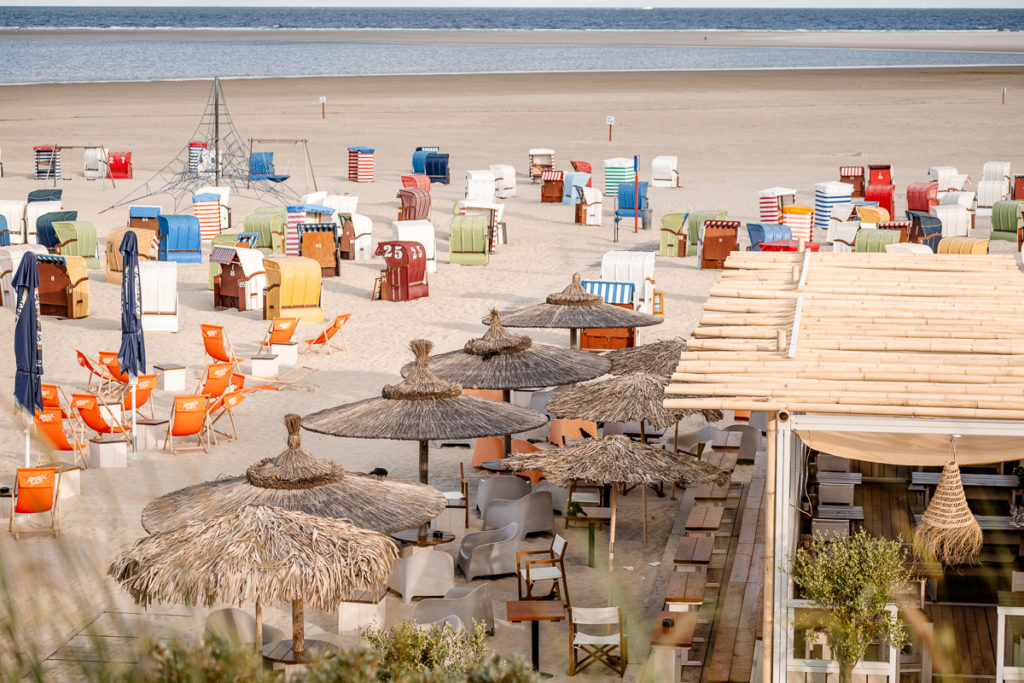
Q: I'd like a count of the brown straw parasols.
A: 8